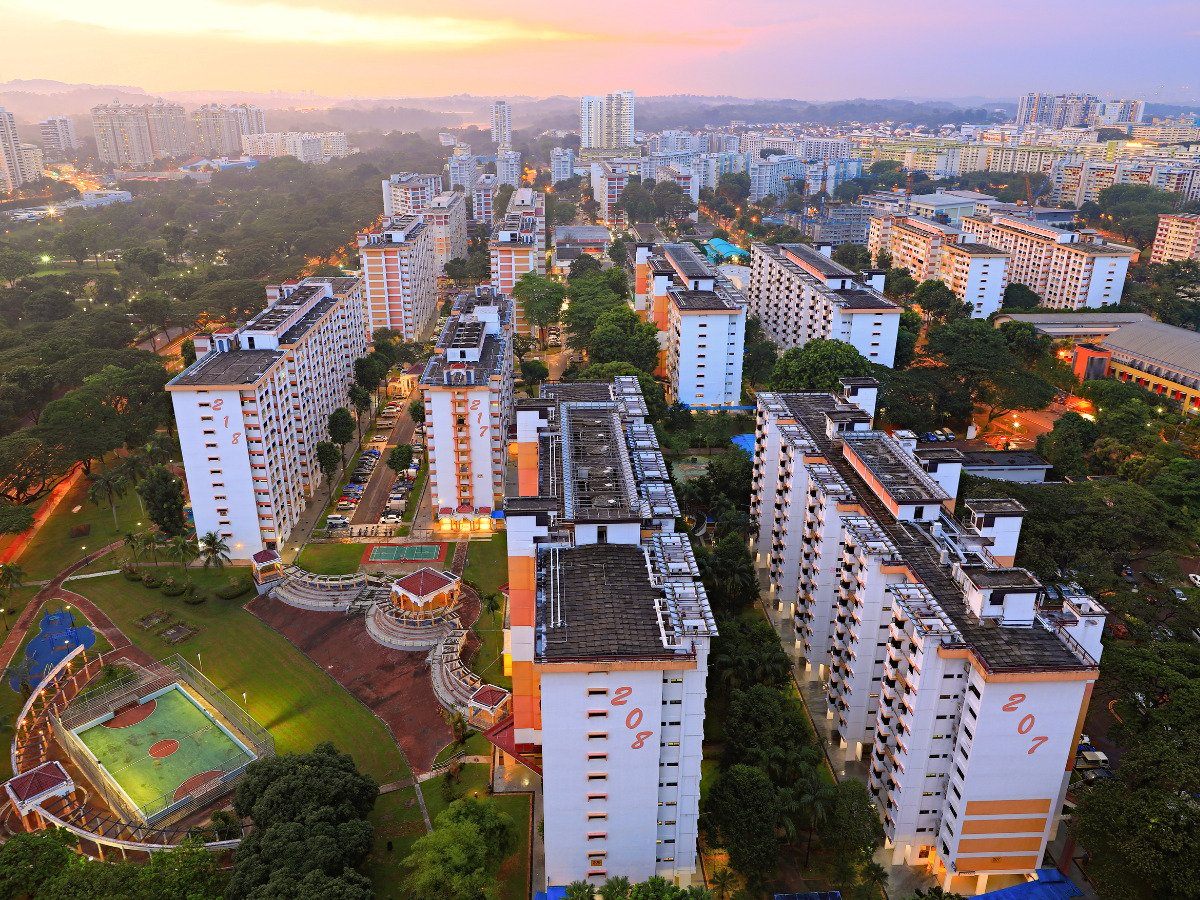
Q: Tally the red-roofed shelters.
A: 4